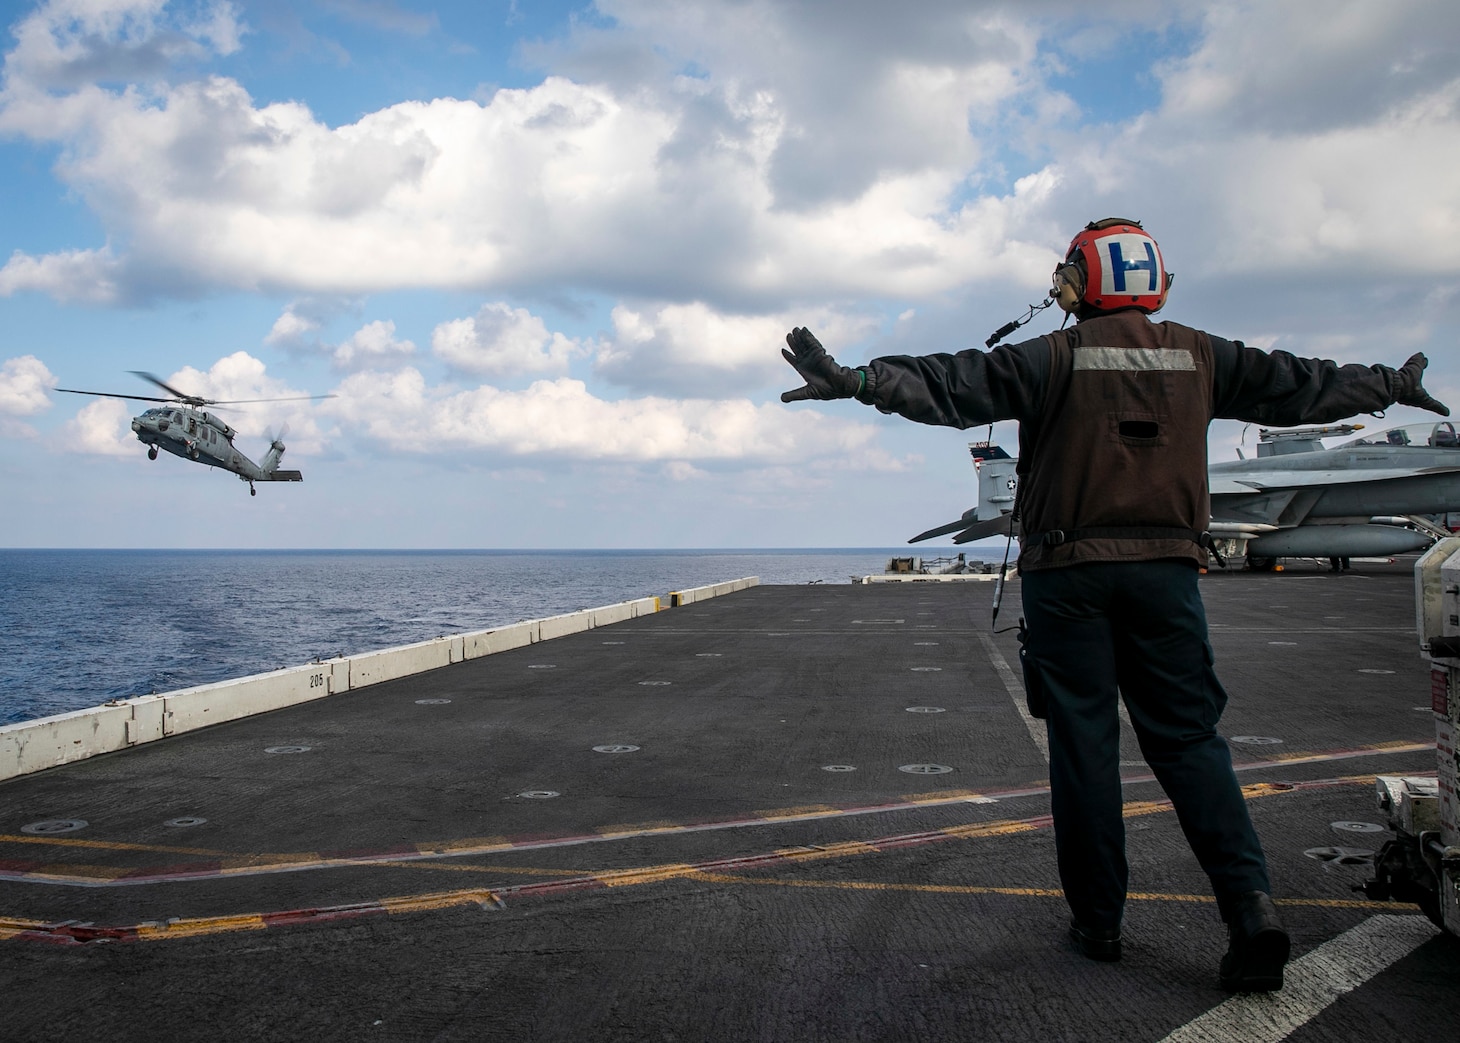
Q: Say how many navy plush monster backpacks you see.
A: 0